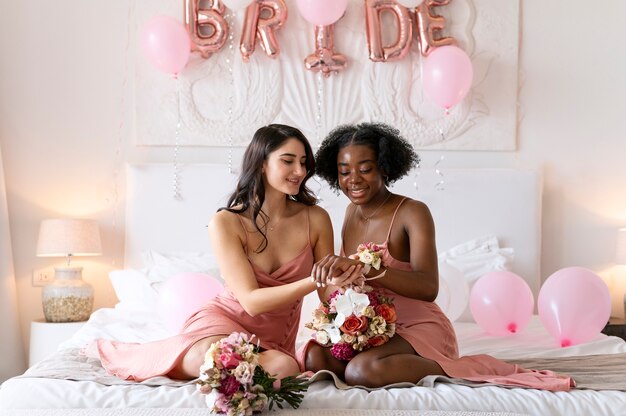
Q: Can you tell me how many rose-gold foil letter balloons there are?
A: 5